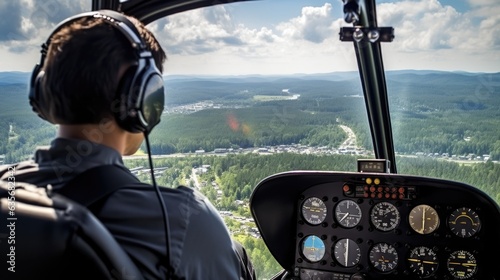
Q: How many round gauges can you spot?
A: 10